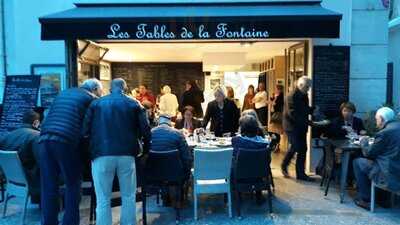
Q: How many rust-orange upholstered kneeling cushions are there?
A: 0